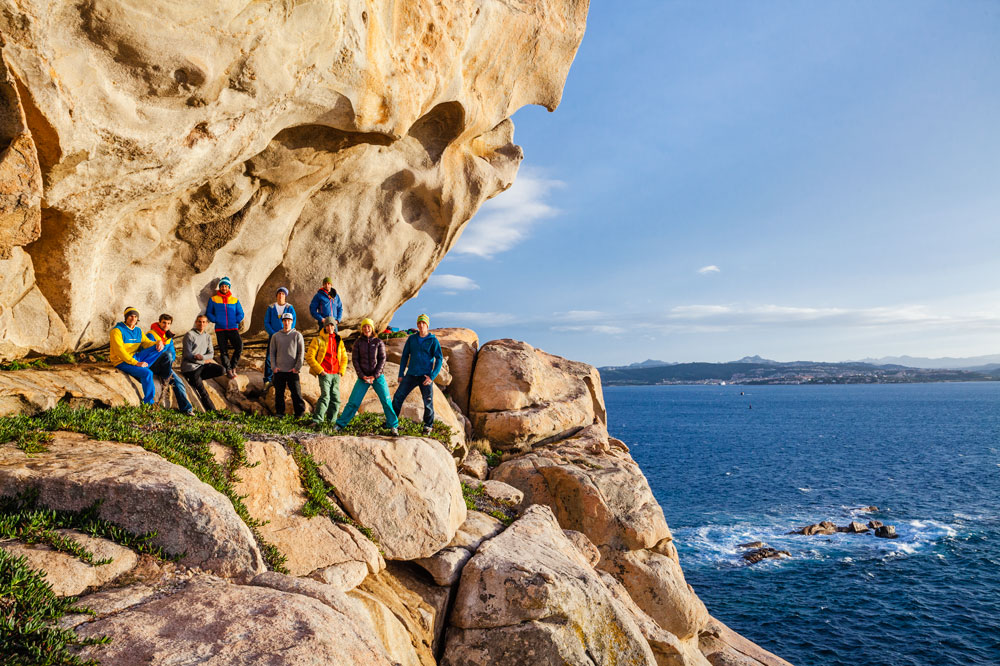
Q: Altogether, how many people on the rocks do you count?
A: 10